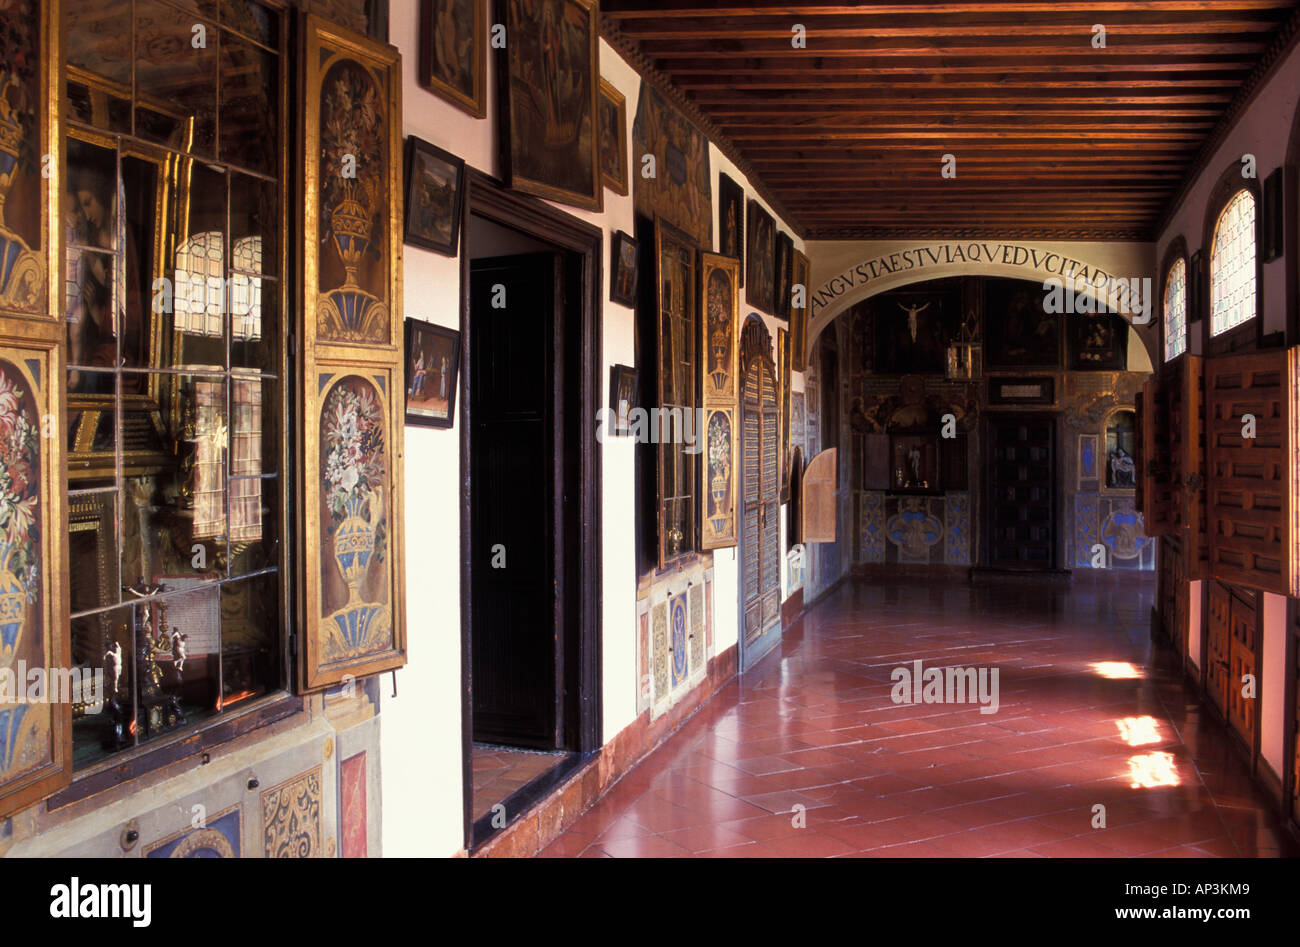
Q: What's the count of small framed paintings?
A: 4